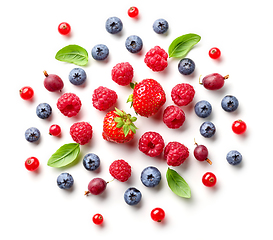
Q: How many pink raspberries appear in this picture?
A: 10